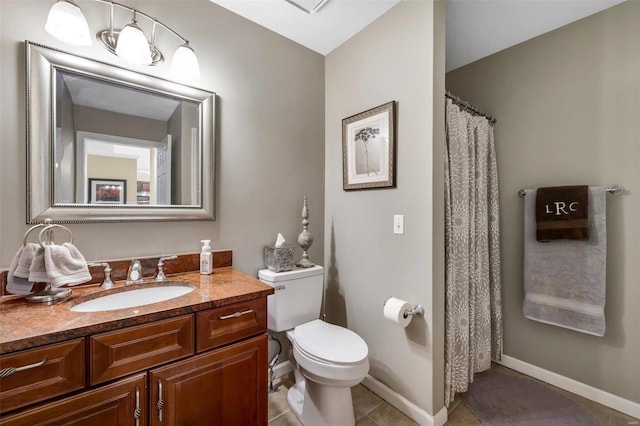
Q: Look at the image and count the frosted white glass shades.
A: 3